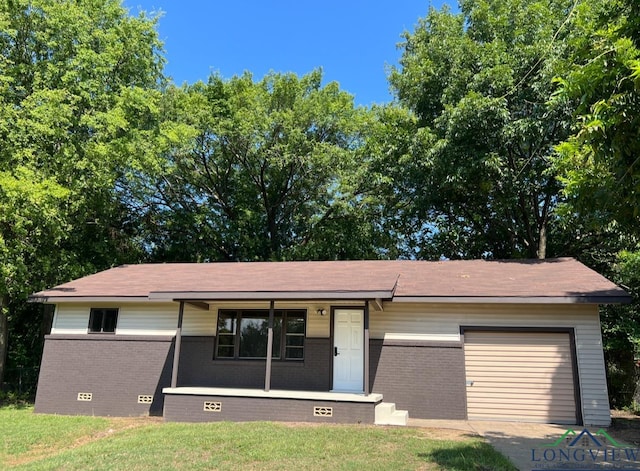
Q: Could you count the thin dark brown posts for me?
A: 3